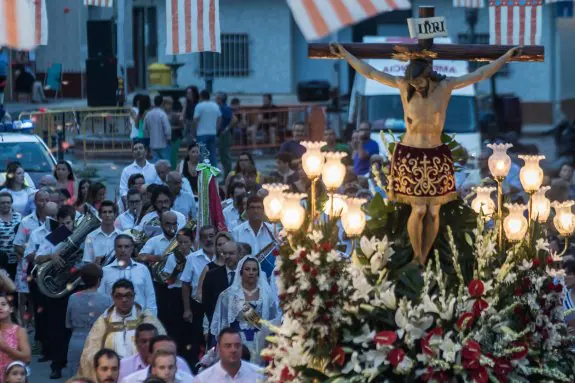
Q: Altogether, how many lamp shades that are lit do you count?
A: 12